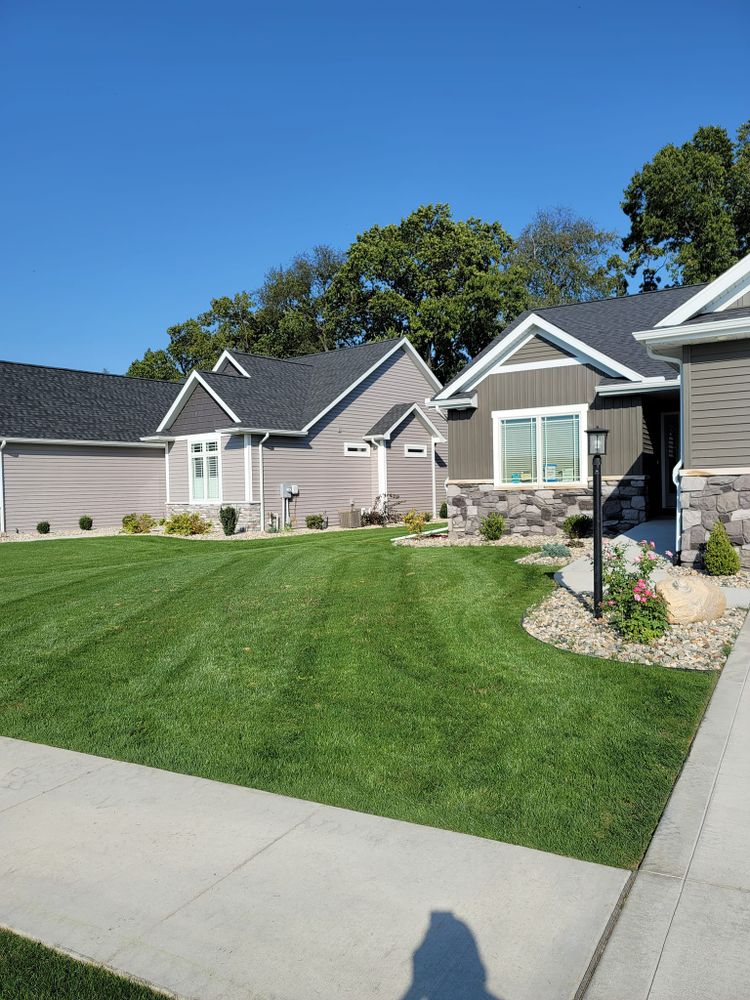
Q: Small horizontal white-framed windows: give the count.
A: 2